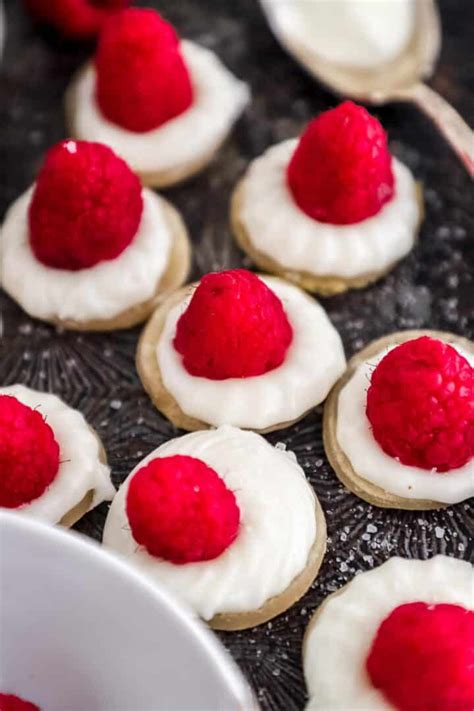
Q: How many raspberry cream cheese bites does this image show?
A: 8